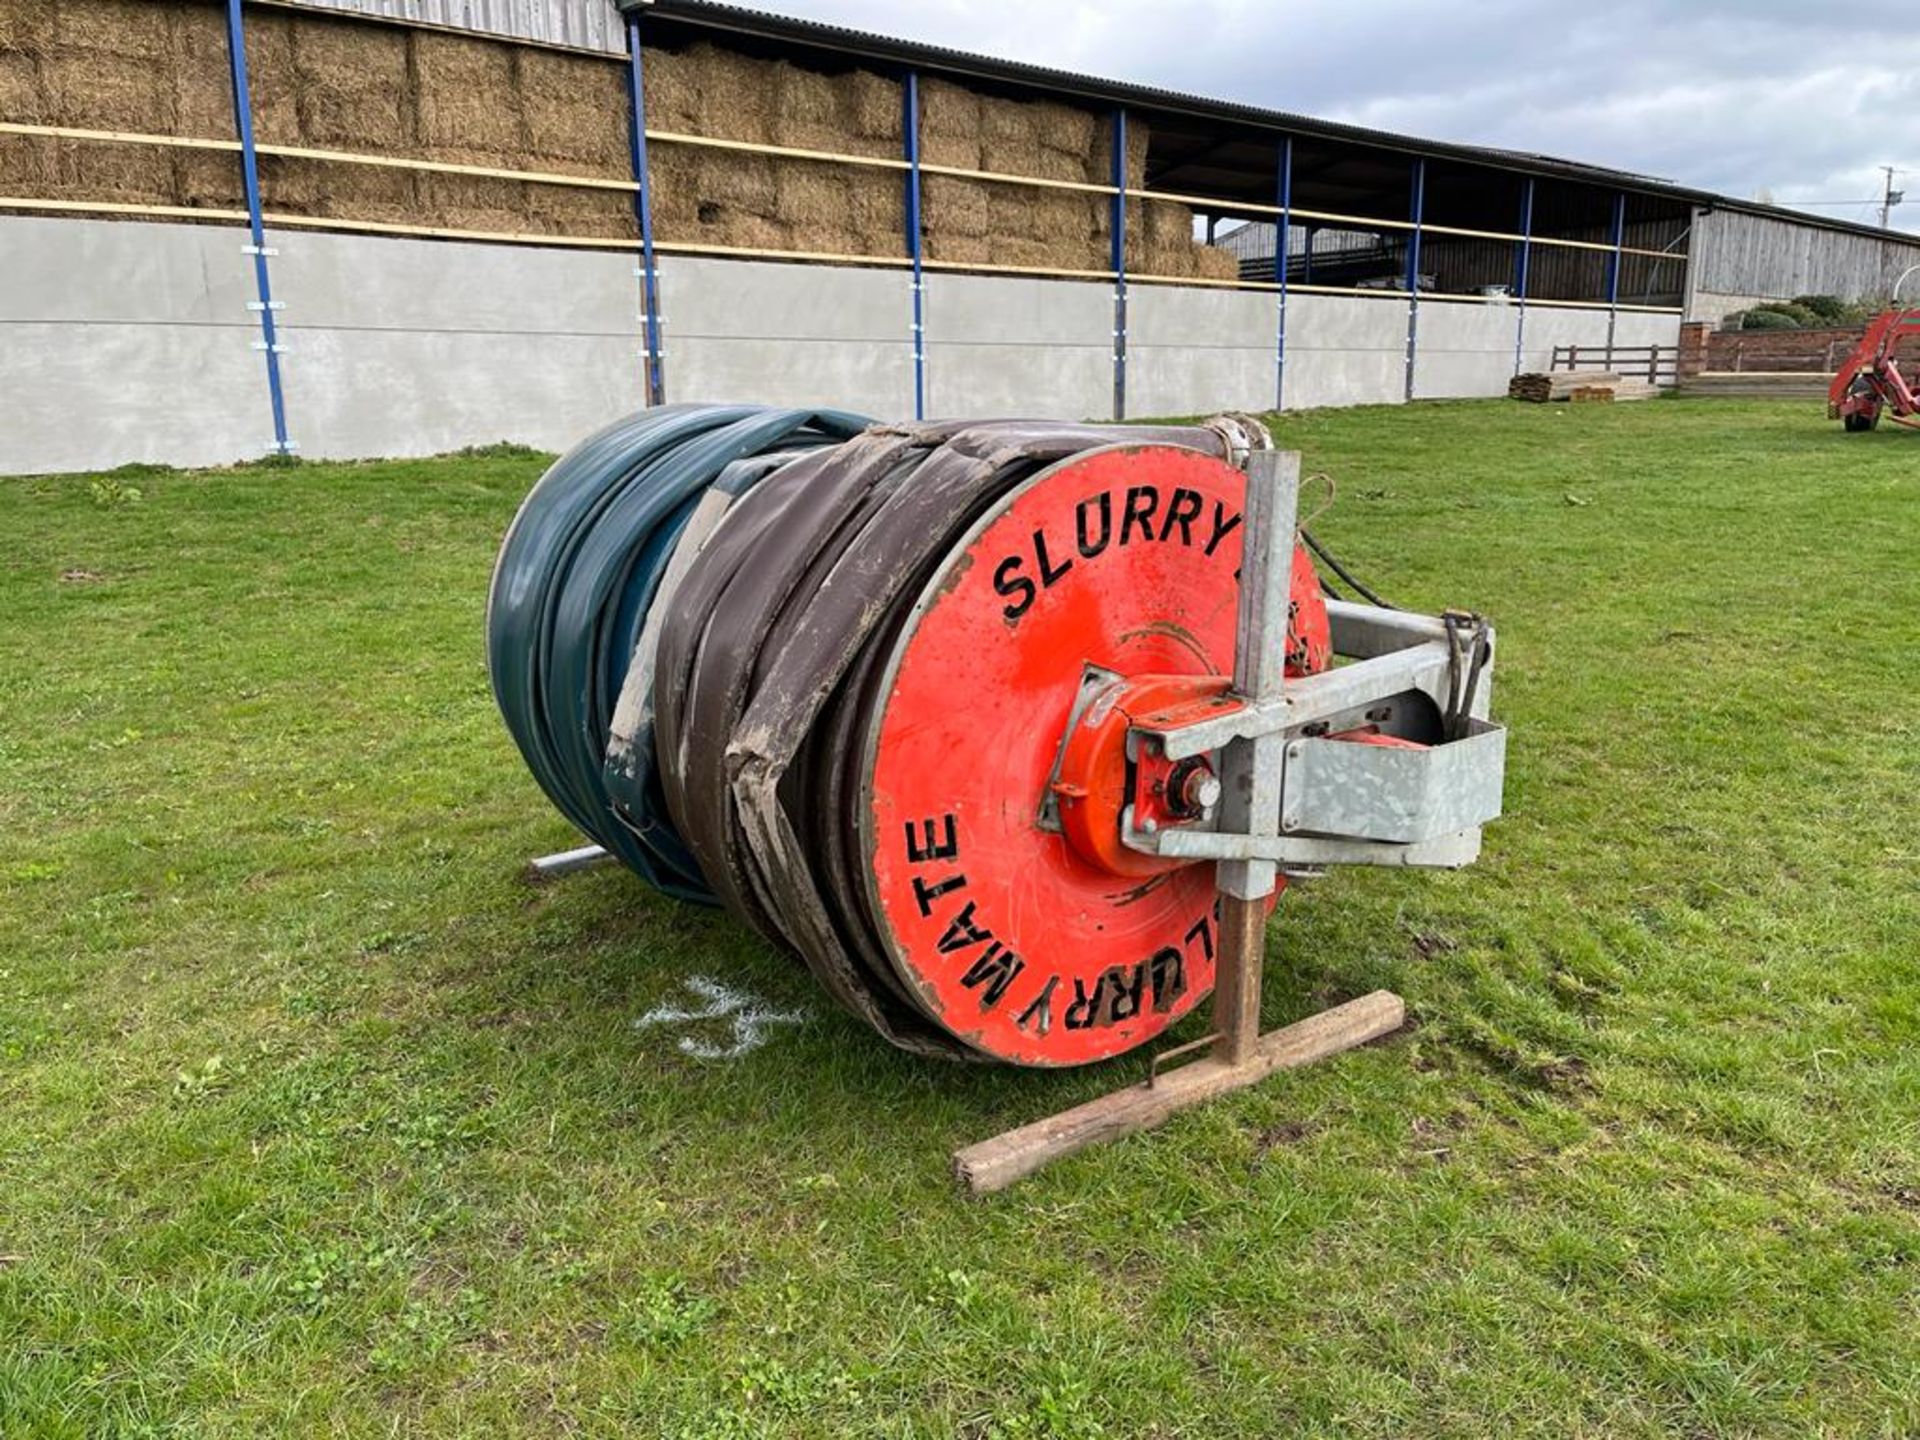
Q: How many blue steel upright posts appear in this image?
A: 8